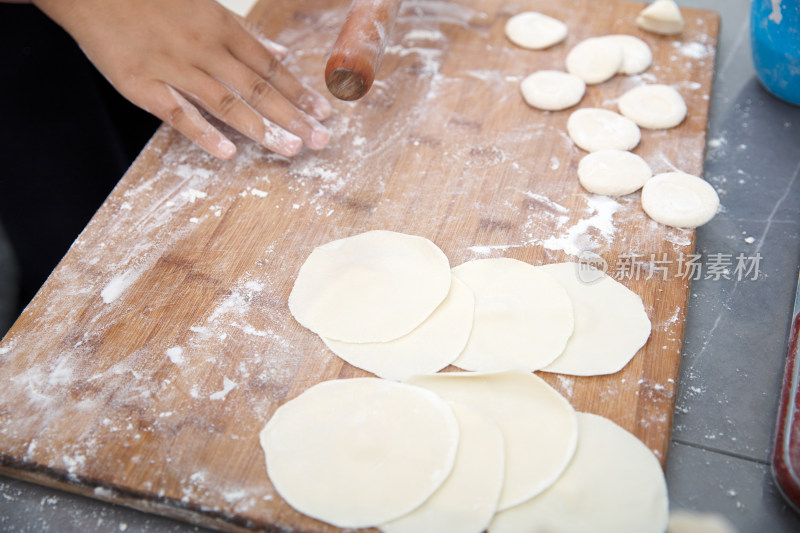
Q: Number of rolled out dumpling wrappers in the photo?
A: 8